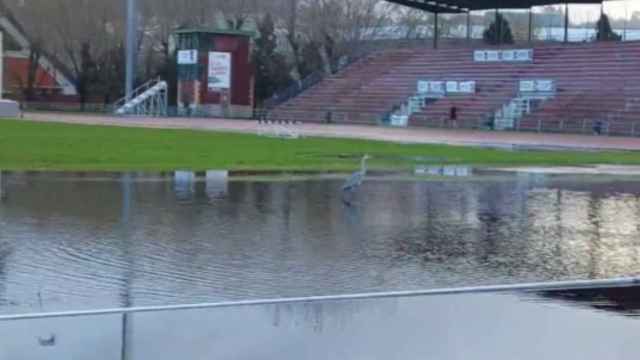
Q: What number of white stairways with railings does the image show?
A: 3